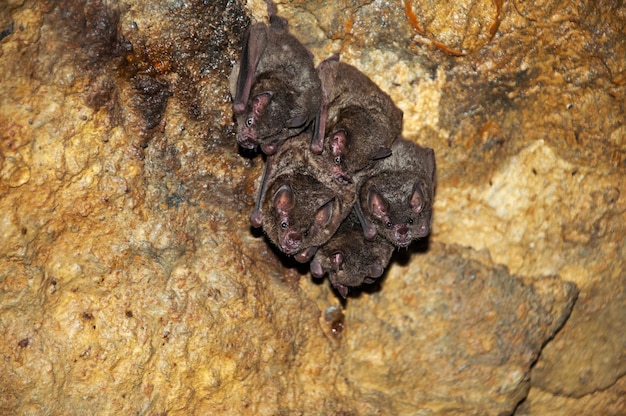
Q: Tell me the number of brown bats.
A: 5